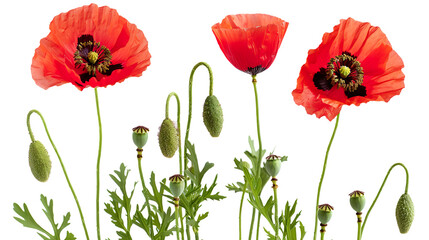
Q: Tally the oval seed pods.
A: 4